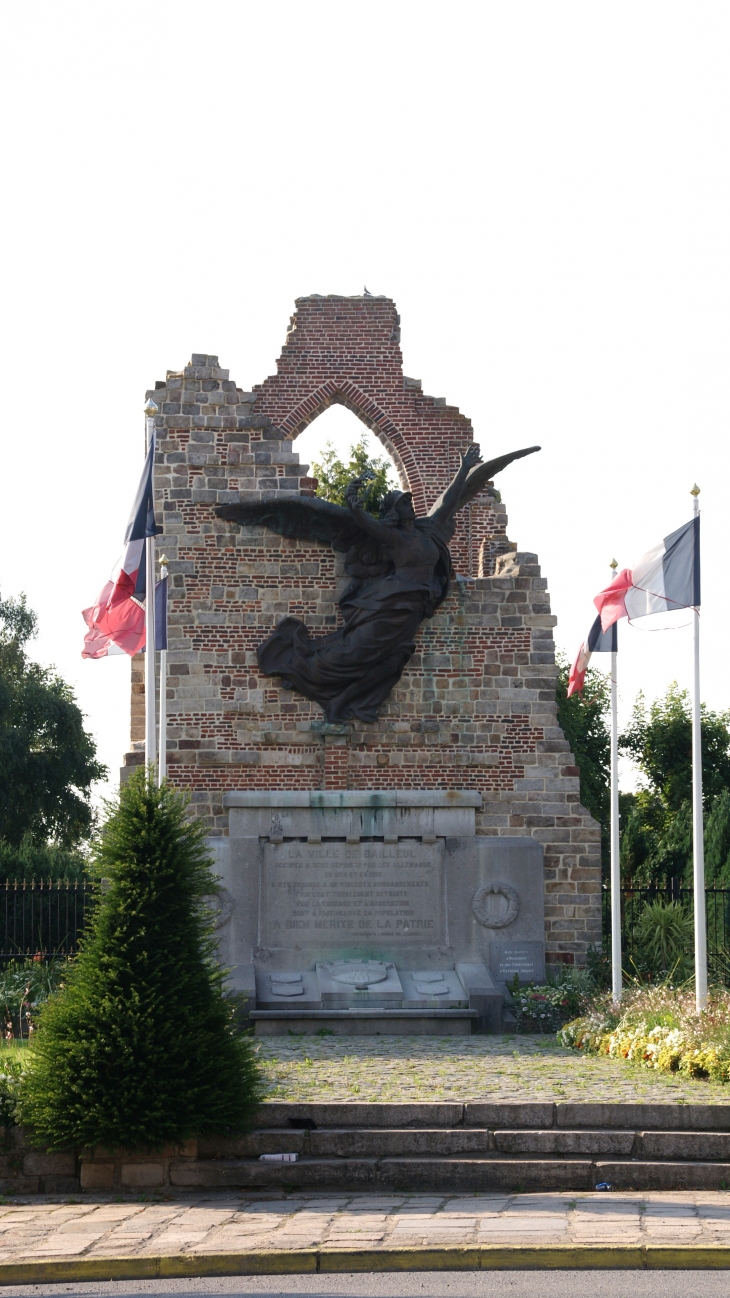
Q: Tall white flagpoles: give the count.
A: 4